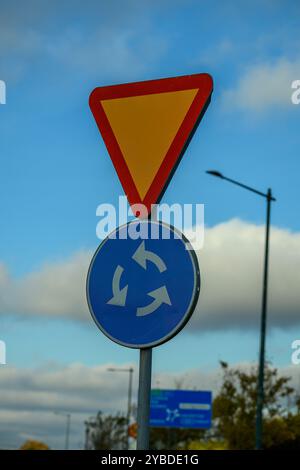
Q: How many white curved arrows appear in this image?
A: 3